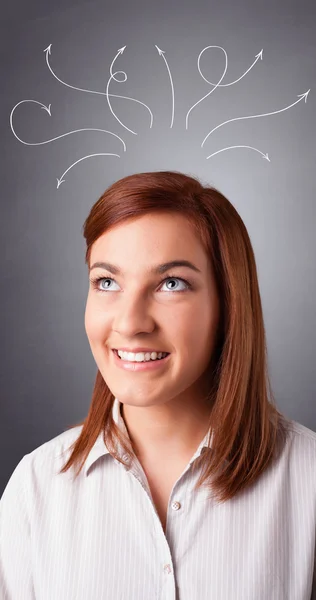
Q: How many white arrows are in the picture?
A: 8